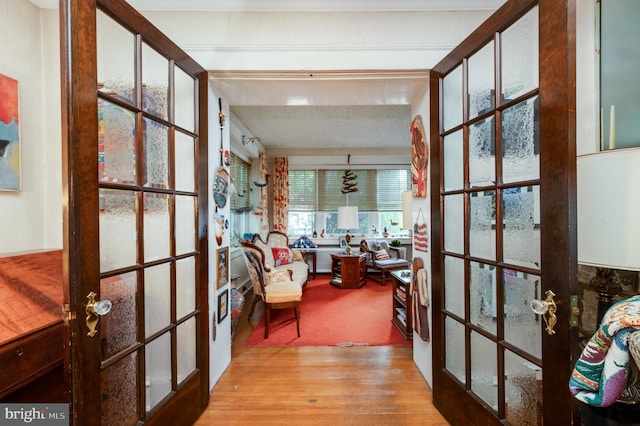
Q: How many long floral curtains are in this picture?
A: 2